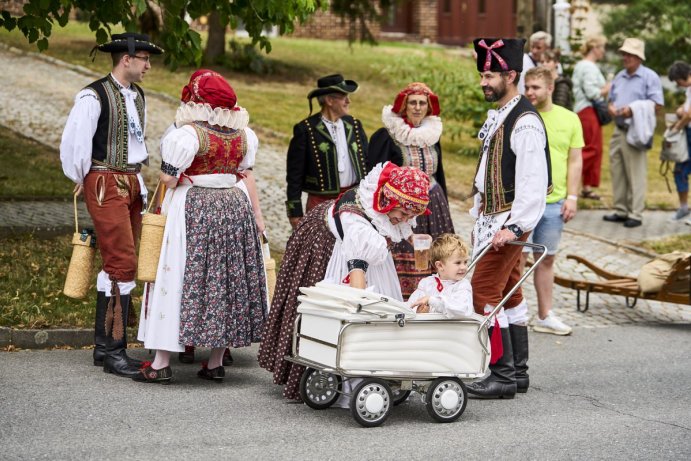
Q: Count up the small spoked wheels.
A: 4